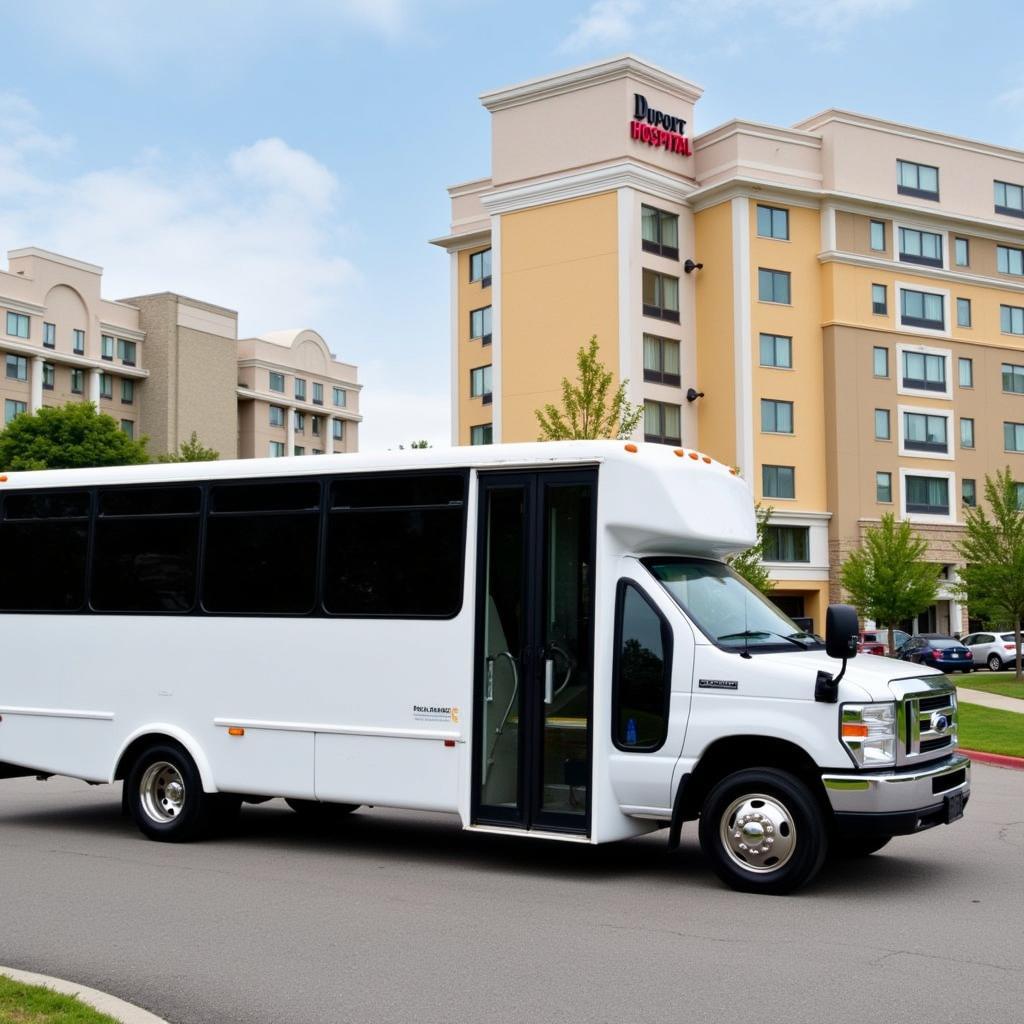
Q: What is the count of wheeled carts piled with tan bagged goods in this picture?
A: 0